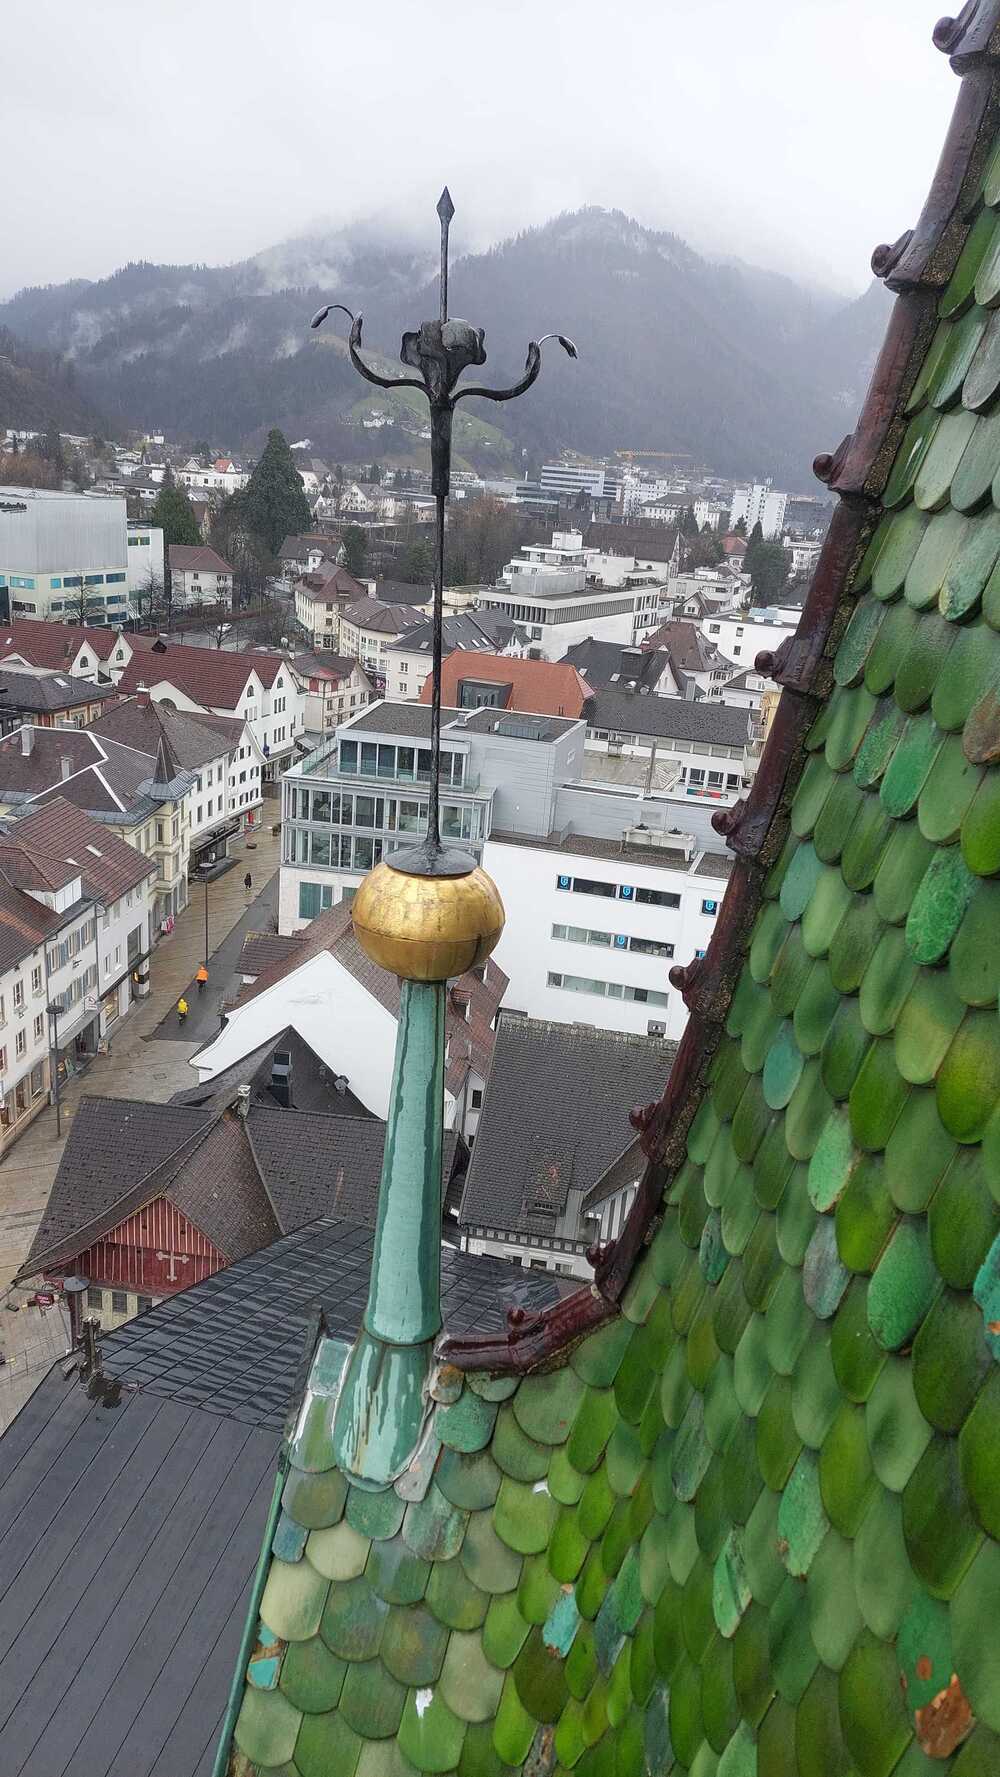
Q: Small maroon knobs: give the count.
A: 9